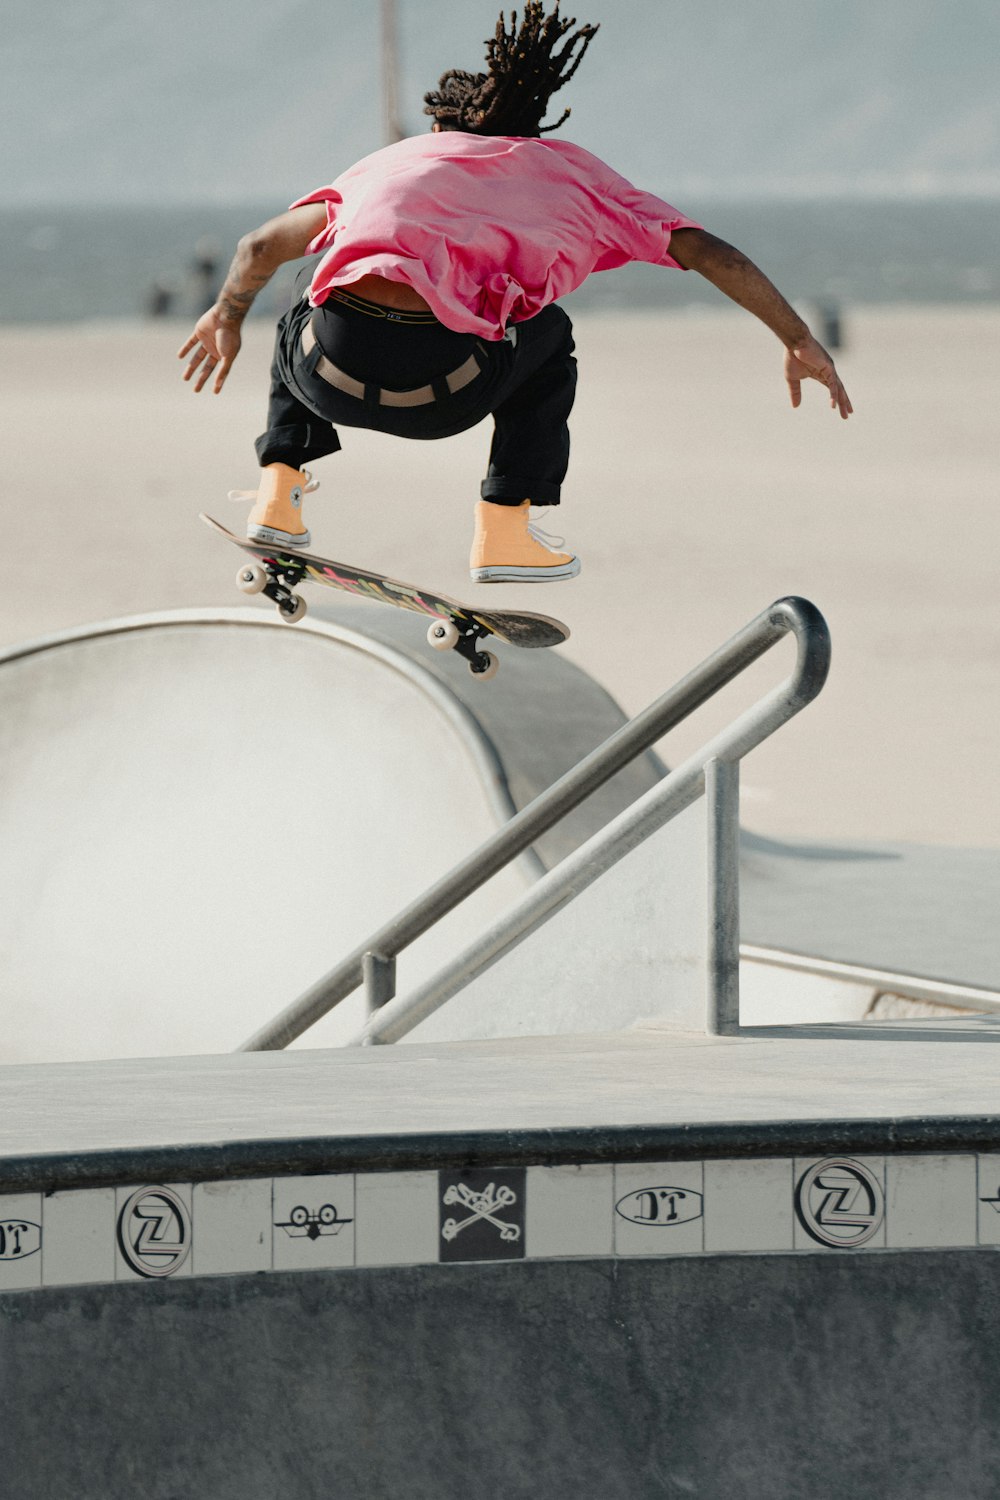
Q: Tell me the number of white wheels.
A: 4